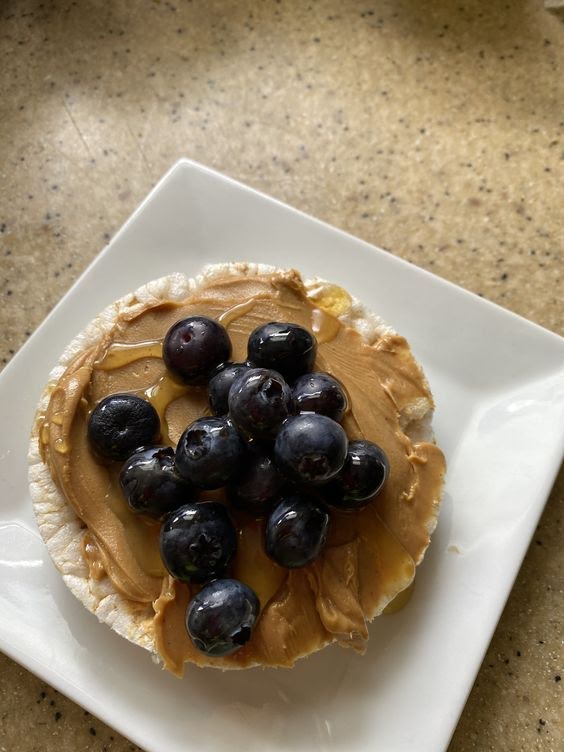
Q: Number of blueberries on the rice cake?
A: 14